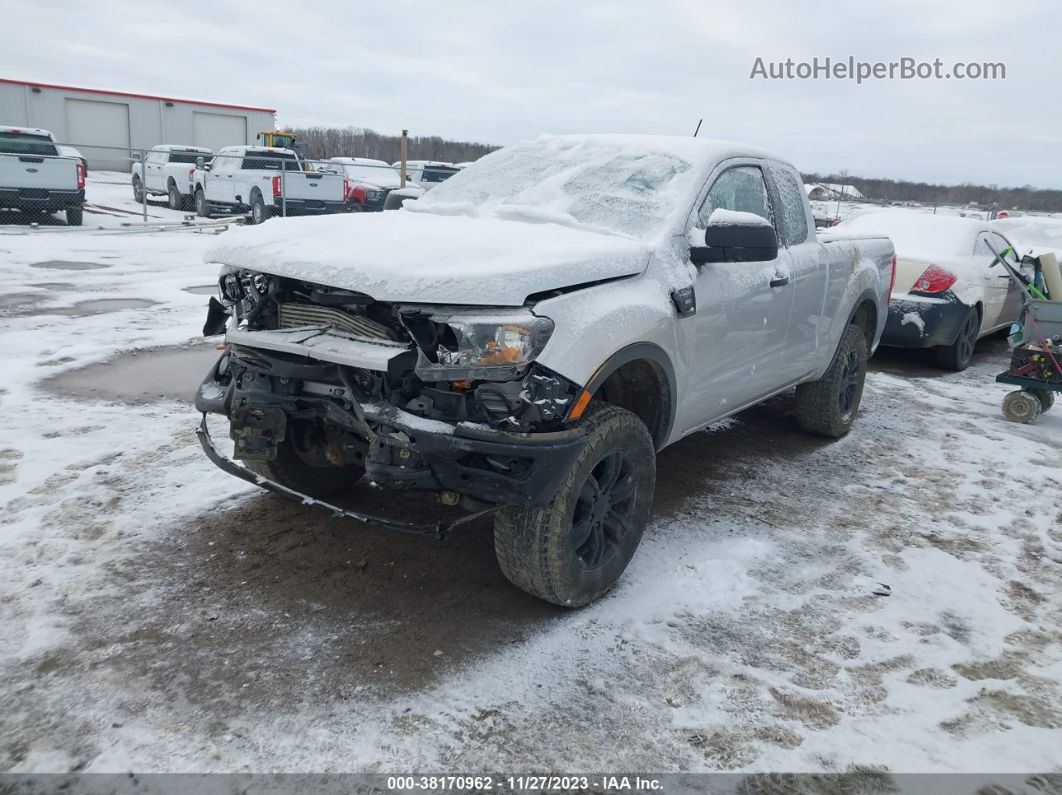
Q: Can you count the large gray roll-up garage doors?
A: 2